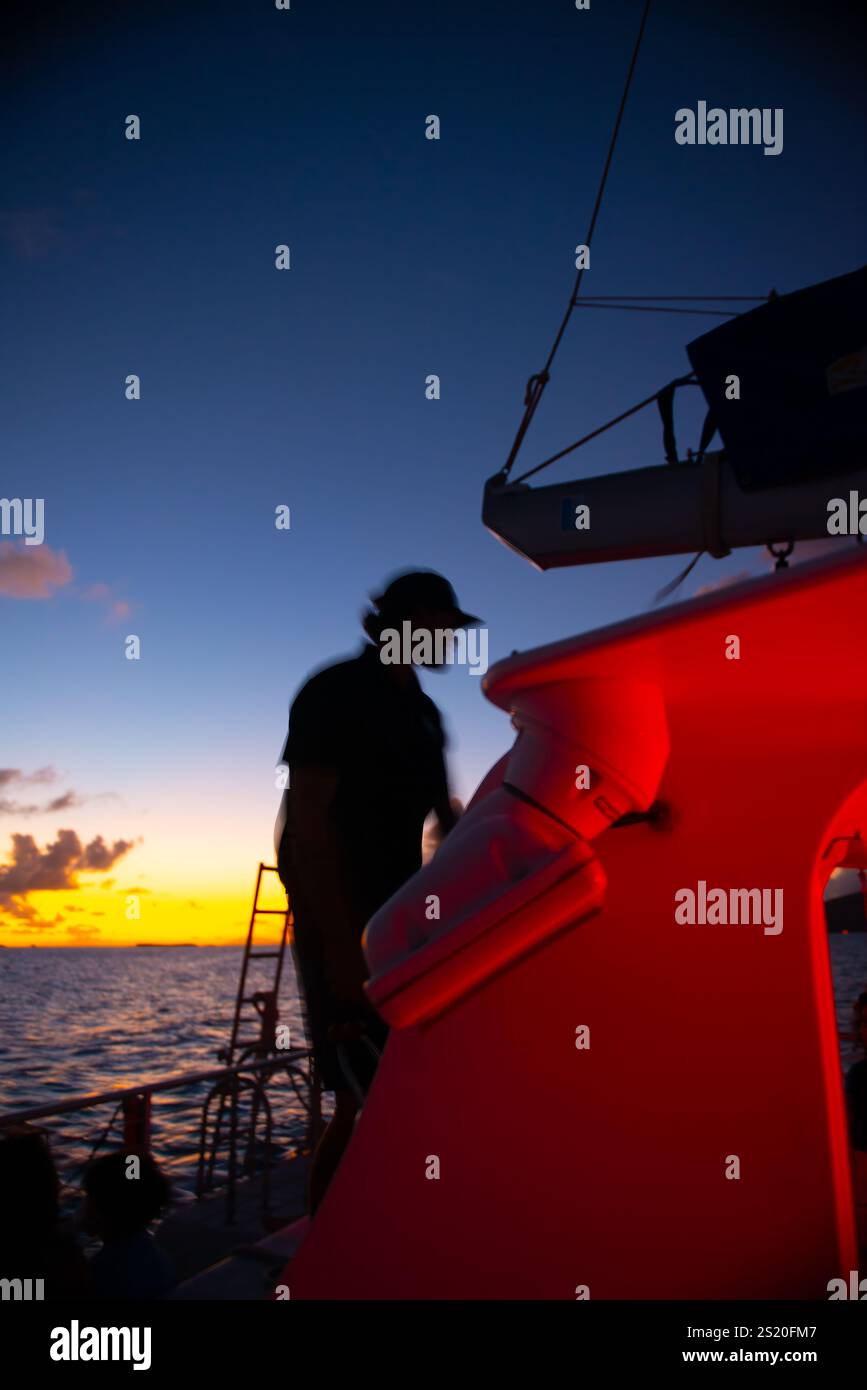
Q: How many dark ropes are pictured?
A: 4